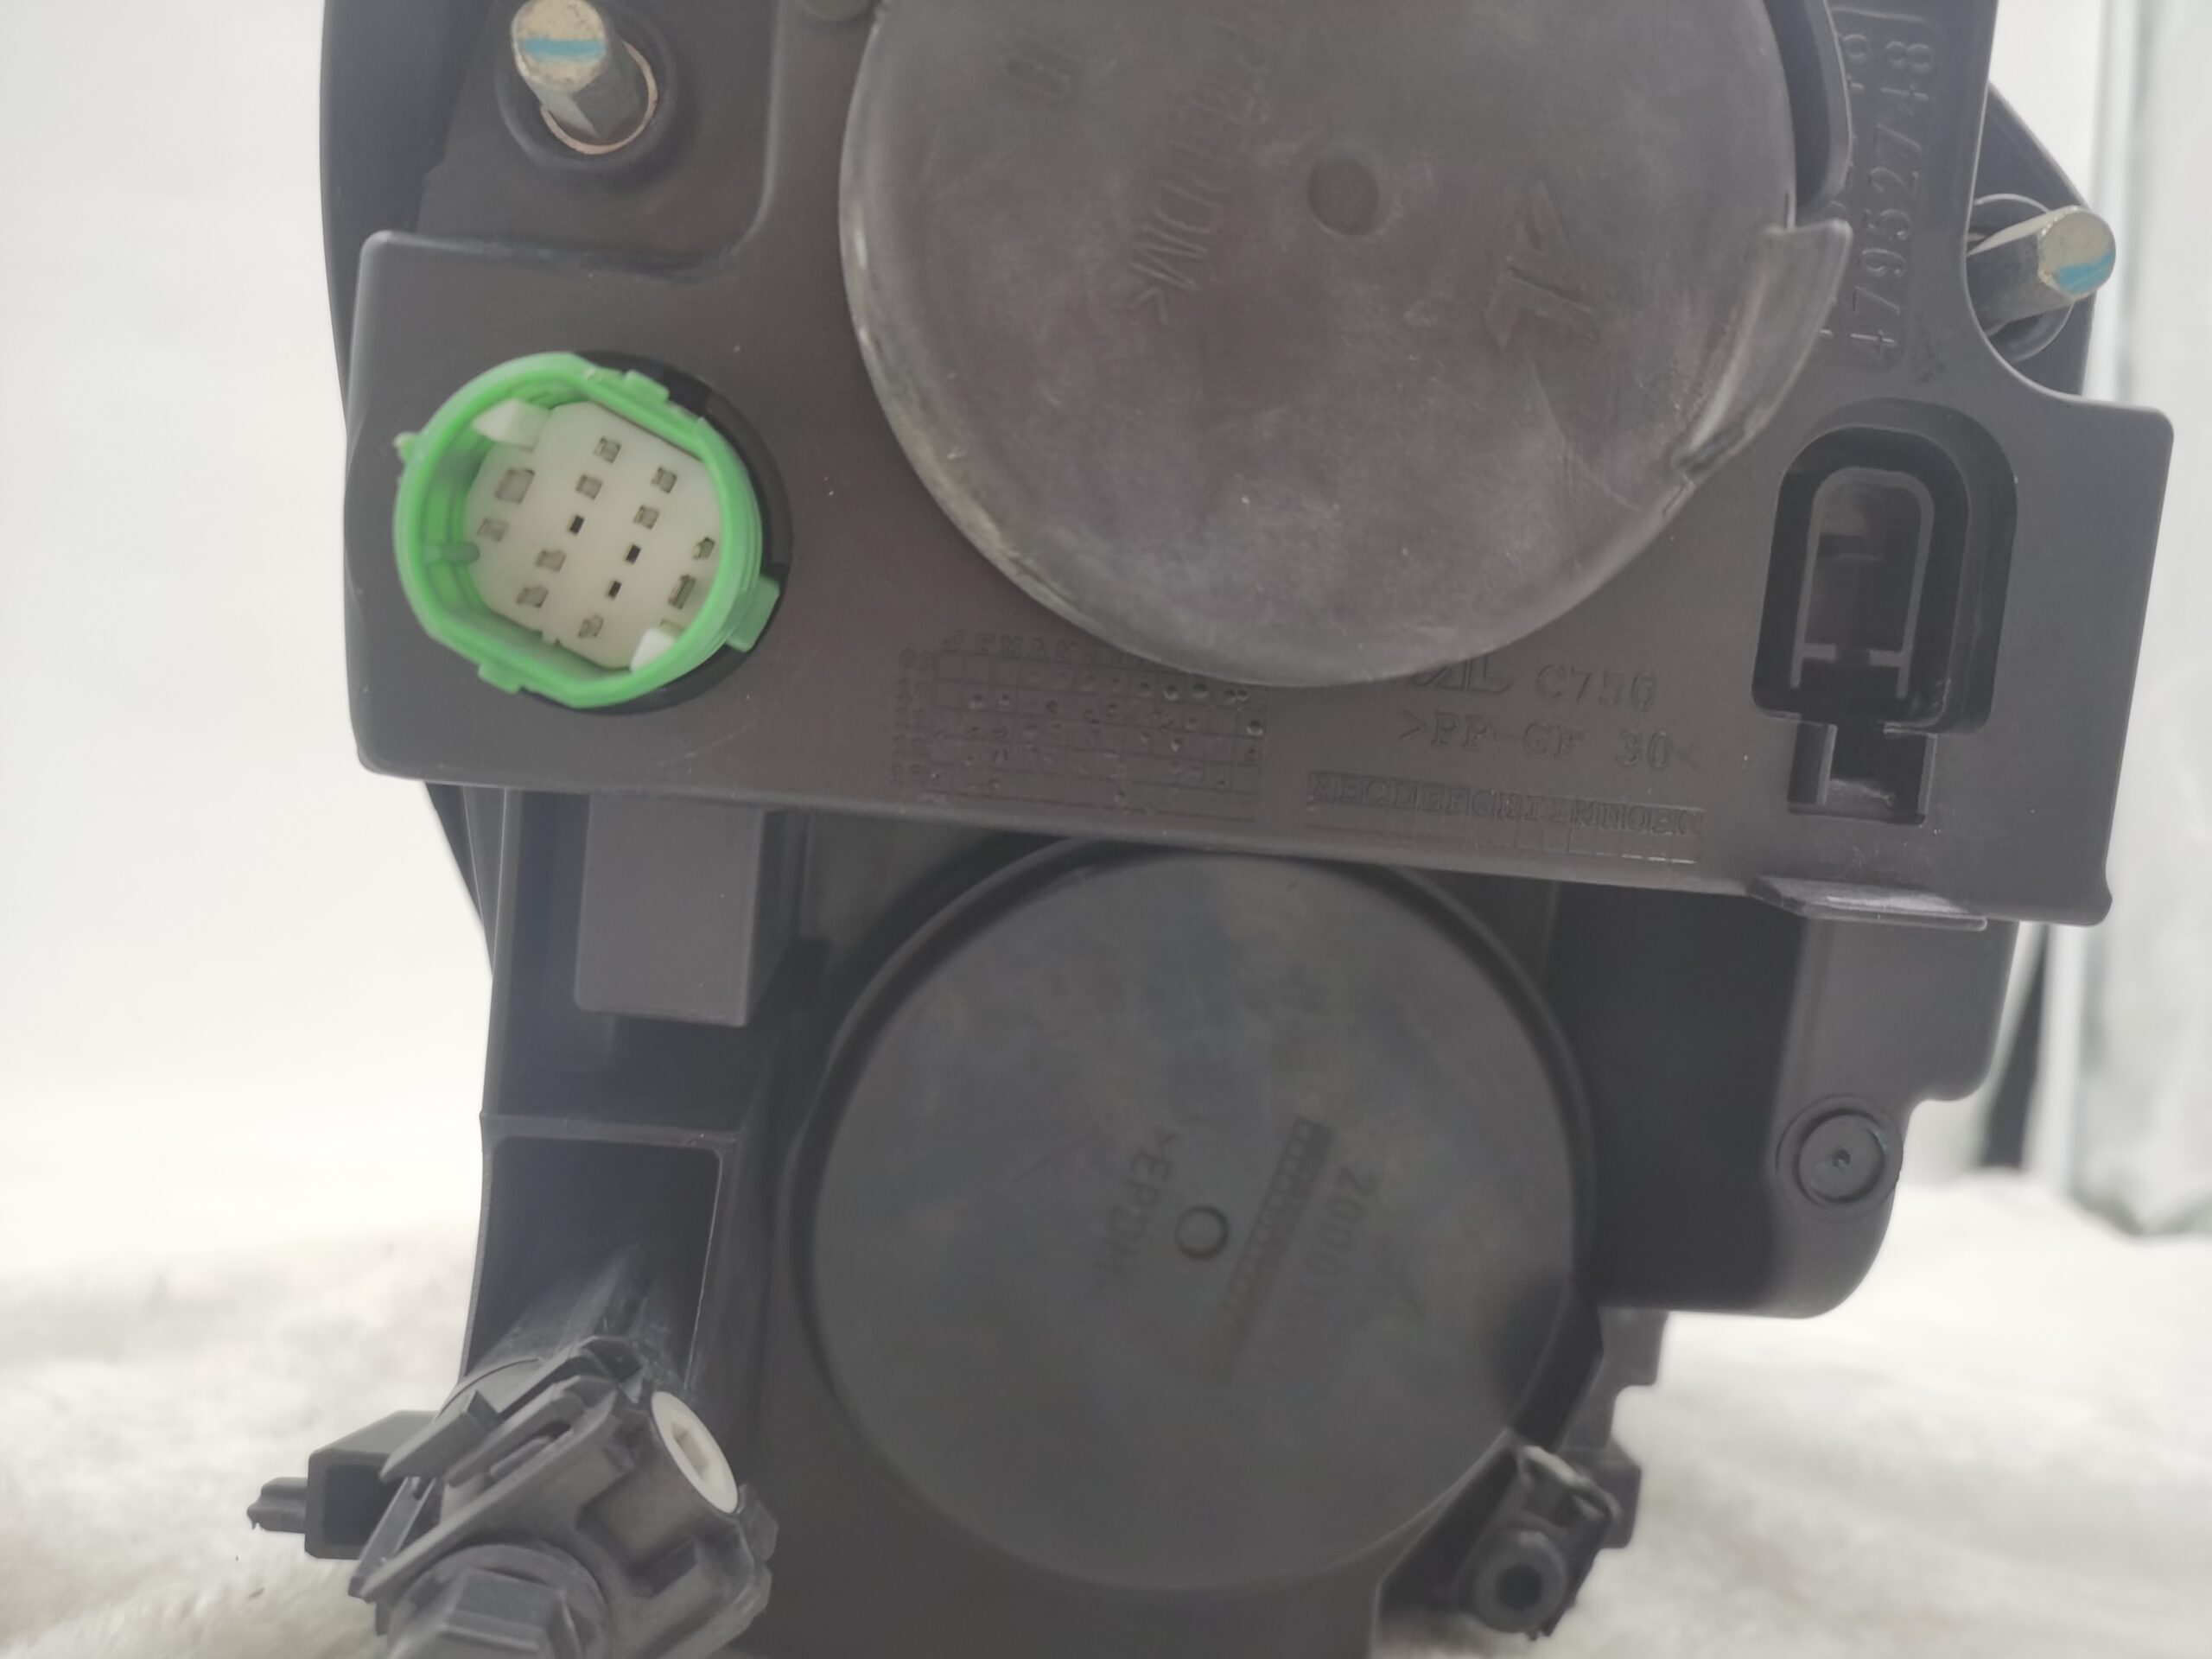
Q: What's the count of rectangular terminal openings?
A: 14